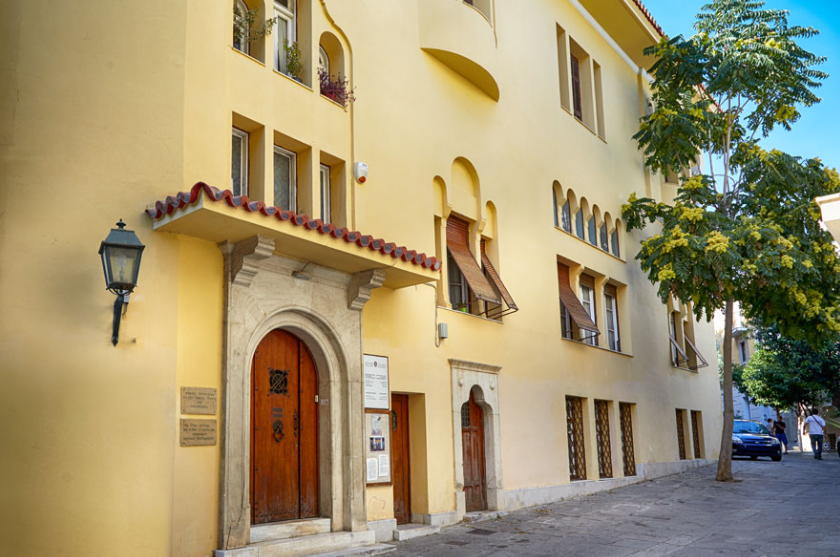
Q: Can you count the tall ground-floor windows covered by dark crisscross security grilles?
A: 5